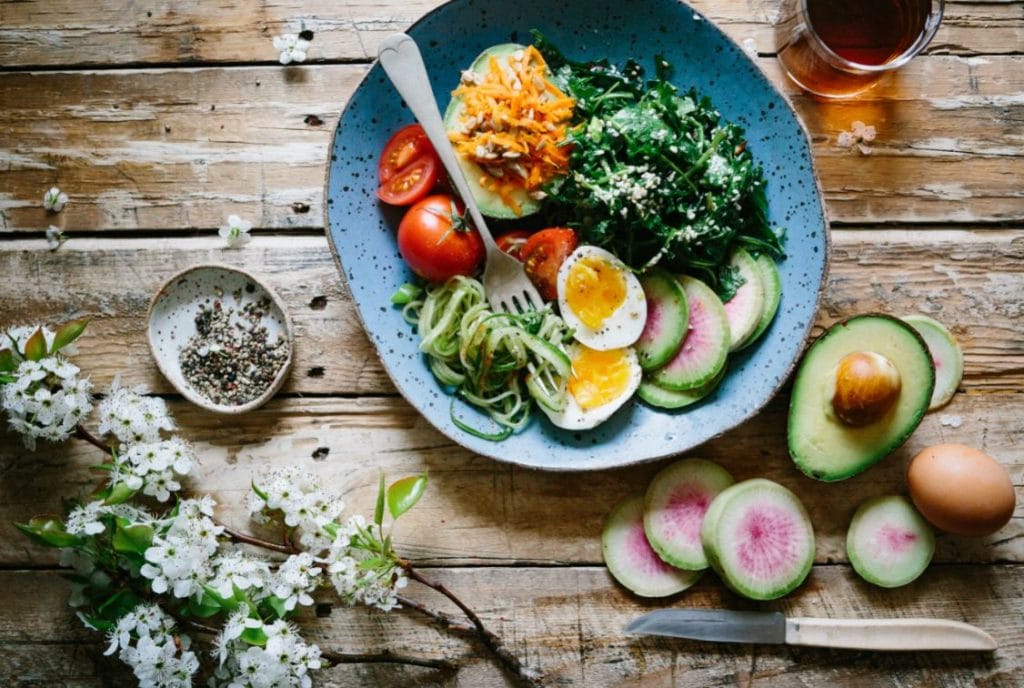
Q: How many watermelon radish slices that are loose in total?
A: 5